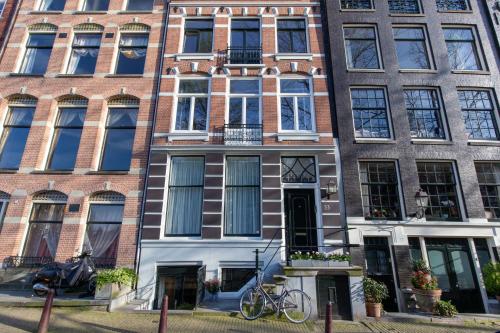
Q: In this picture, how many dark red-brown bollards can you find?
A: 3